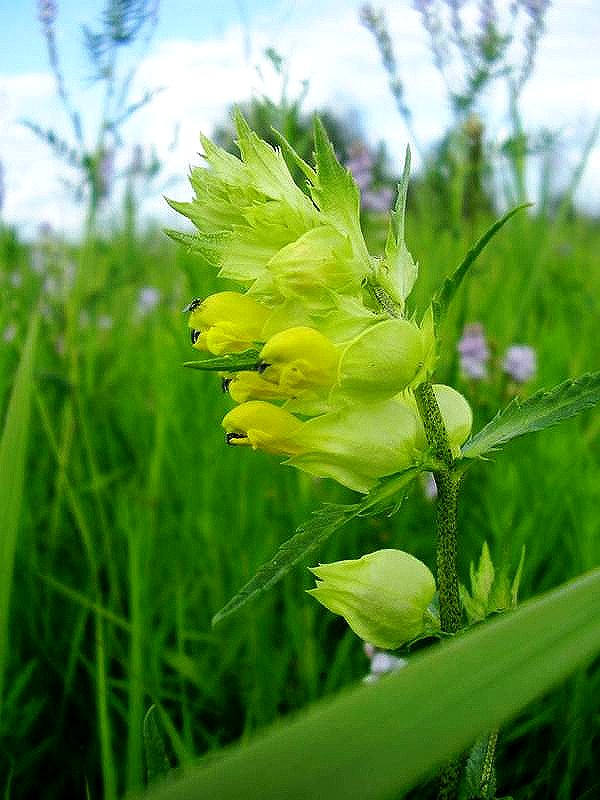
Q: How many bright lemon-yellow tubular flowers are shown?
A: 4